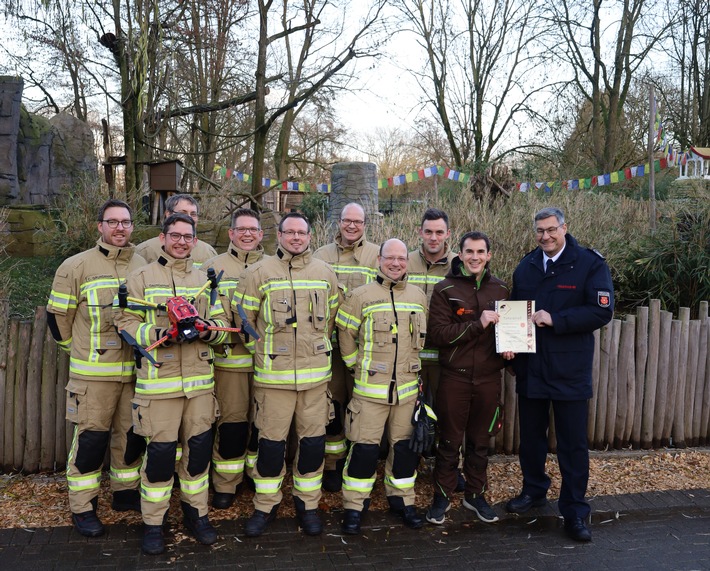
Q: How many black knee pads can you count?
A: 11